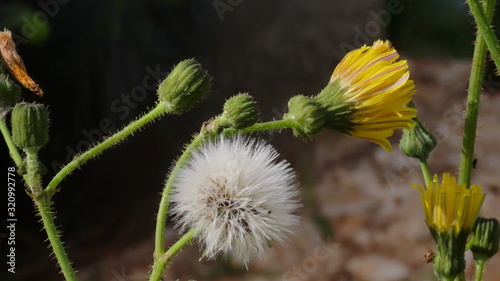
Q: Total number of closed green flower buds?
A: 6